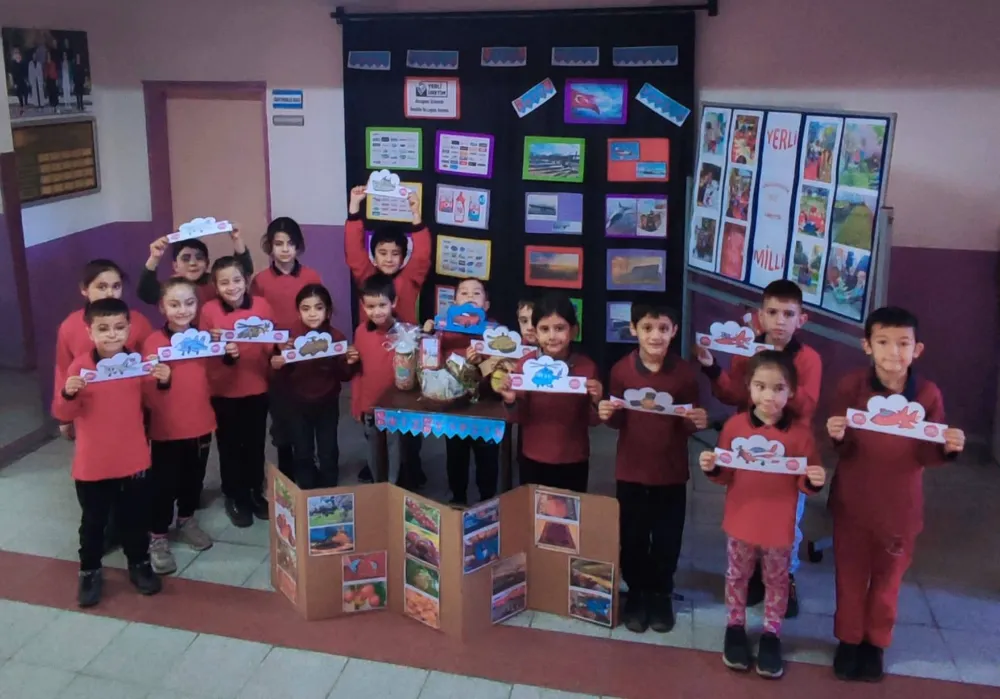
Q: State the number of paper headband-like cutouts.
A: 13